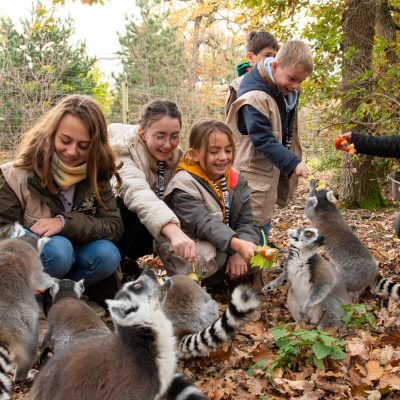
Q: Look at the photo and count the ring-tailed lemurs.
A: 6